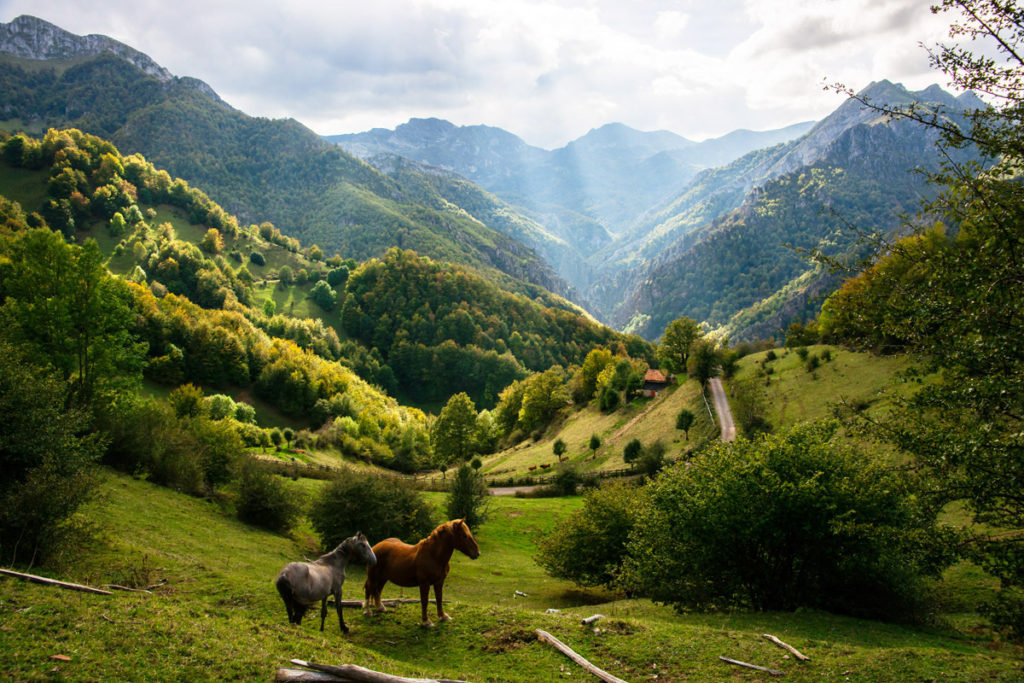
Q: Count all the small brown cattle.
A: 3